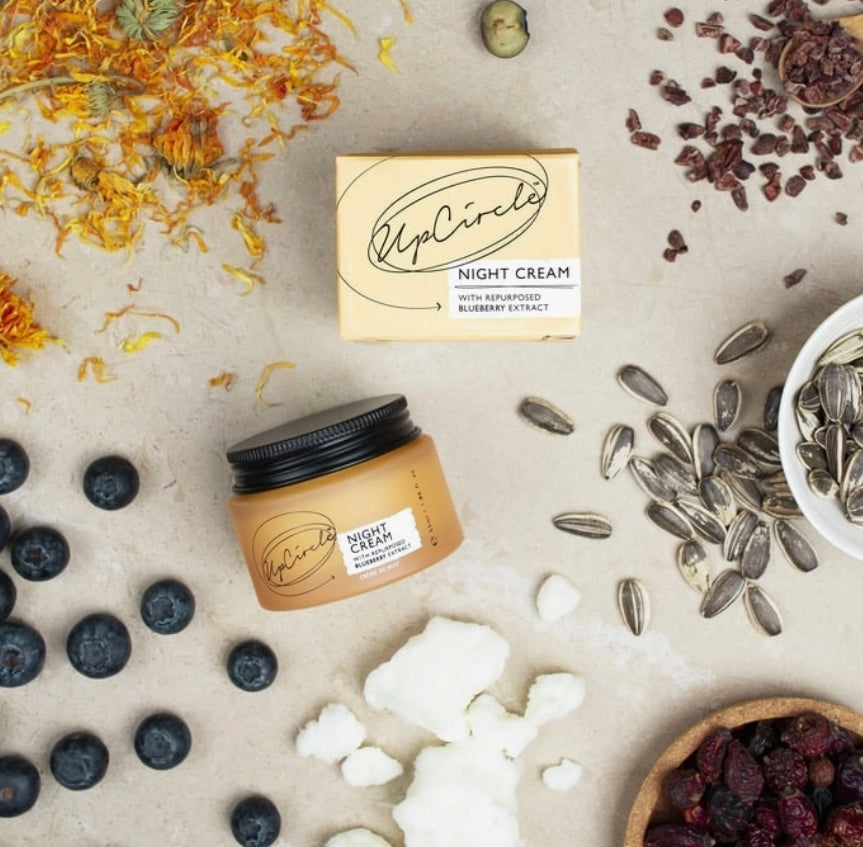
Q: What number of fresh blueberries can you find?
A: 13